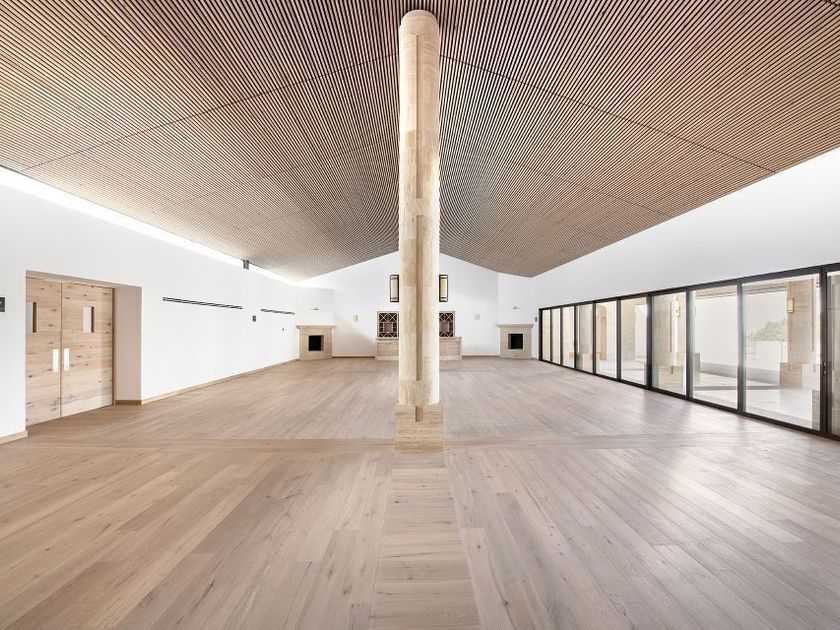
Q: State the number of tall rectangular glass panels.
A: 10